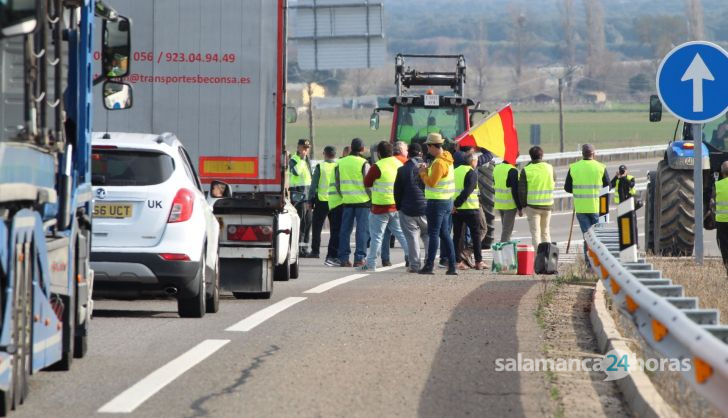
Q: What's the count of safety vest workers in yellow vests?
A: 12